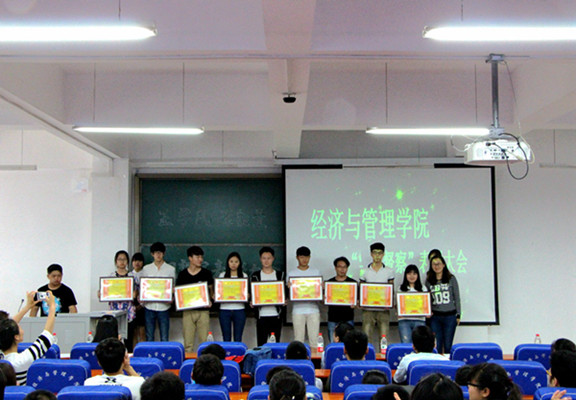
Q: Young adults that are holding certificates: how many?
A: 9